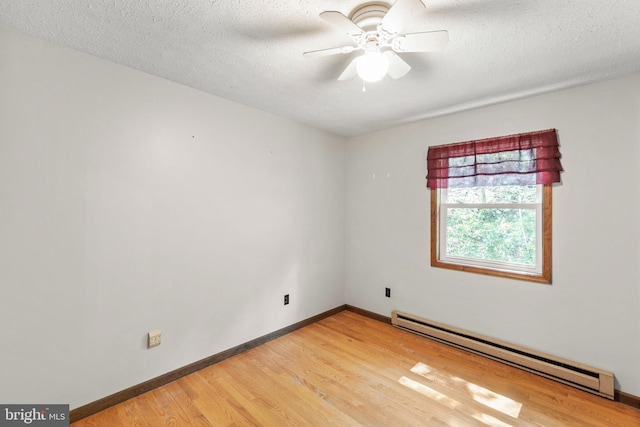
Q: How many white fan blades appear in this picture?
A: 6